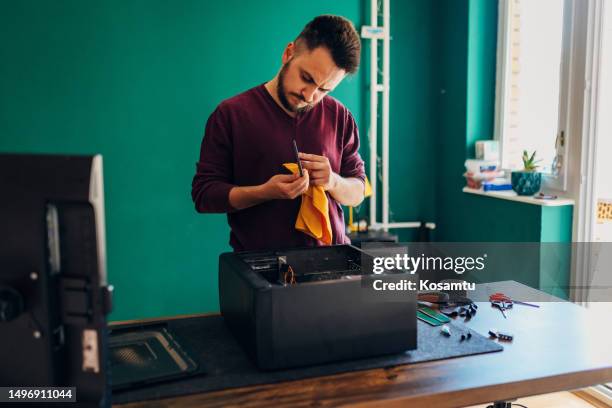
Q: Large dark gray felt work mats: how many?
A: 1